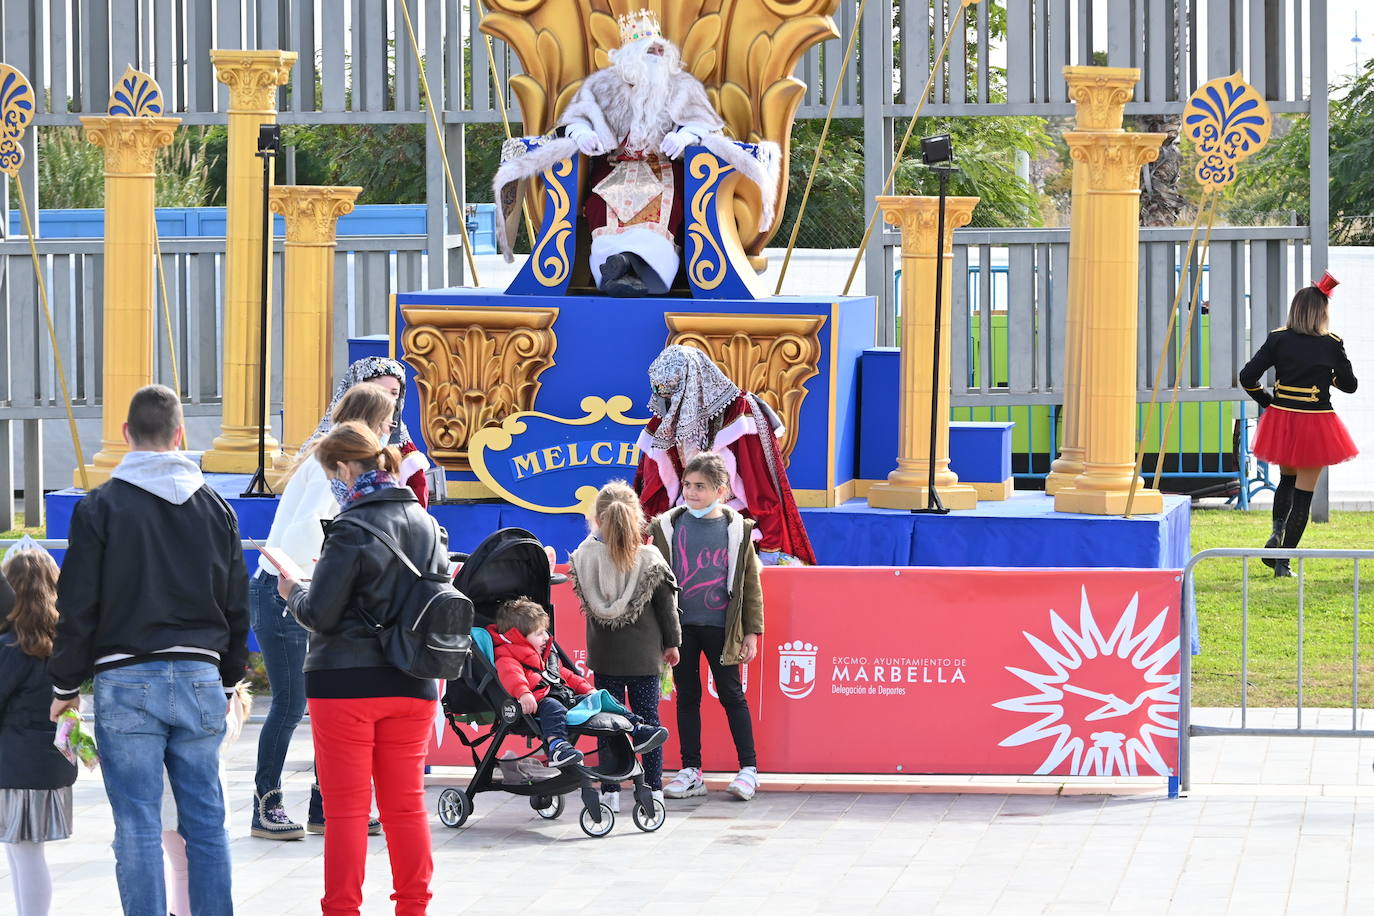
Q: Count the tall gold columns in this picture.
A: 6